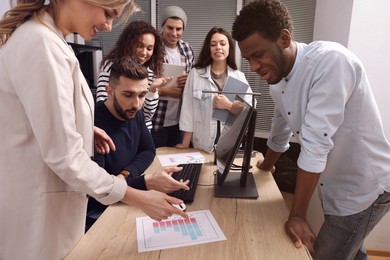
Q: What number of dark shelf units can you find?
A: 1